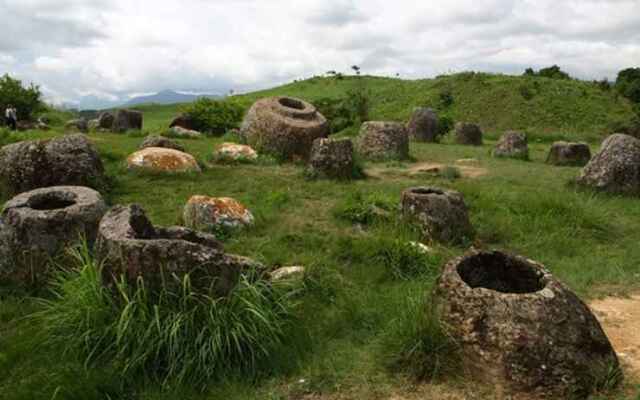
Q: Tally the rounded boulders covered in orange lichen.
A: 3